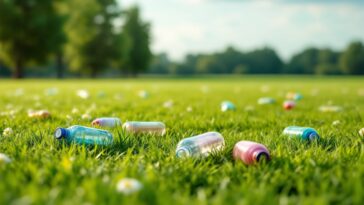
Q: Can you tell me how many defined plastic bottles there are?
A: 6